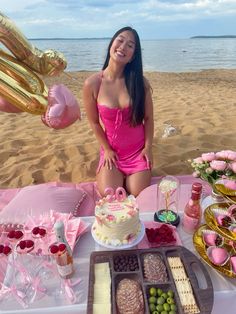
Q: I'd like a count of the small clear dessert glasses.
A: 5